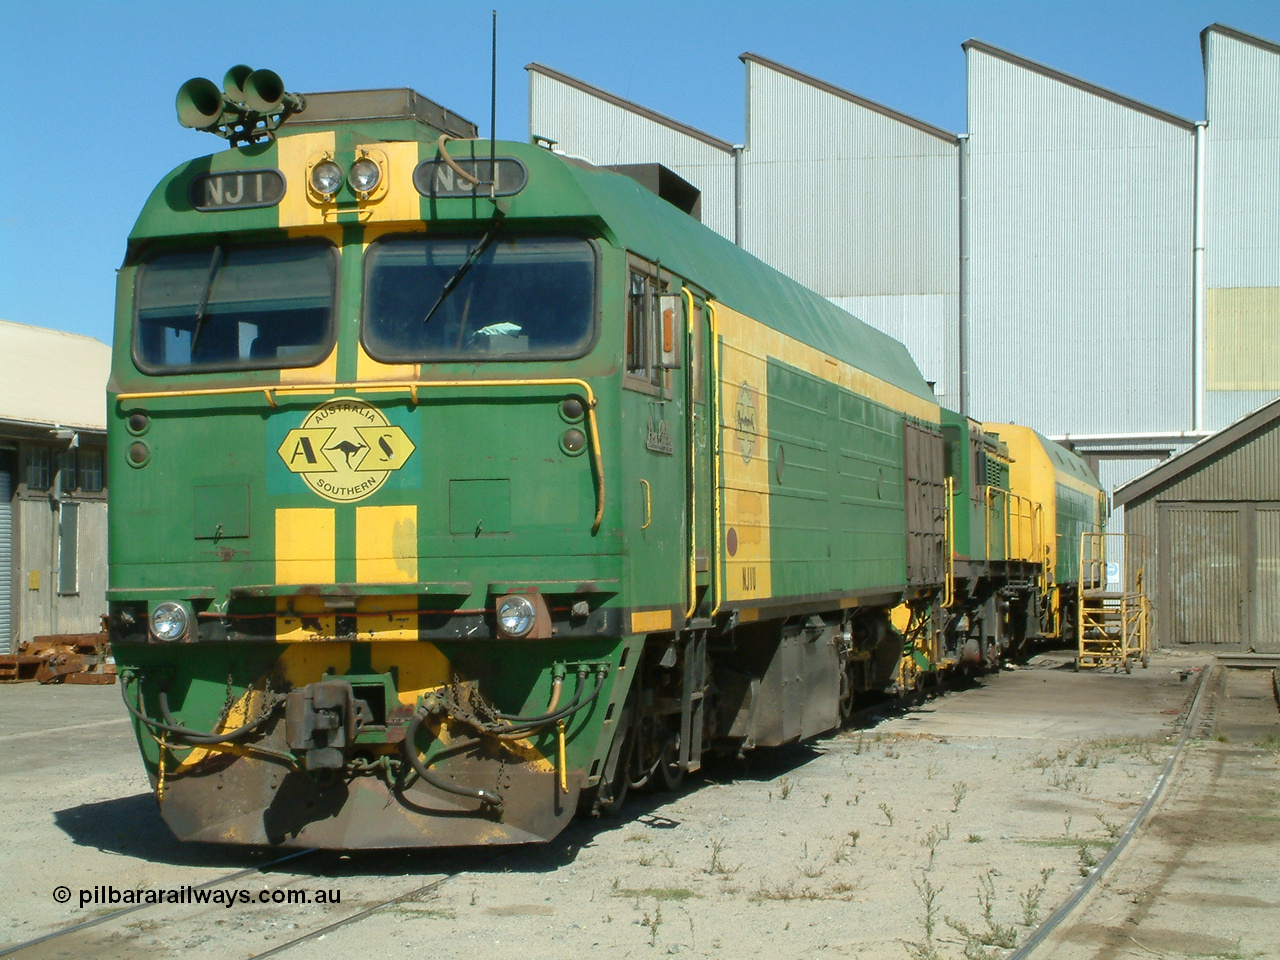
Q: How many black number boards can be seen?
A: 2